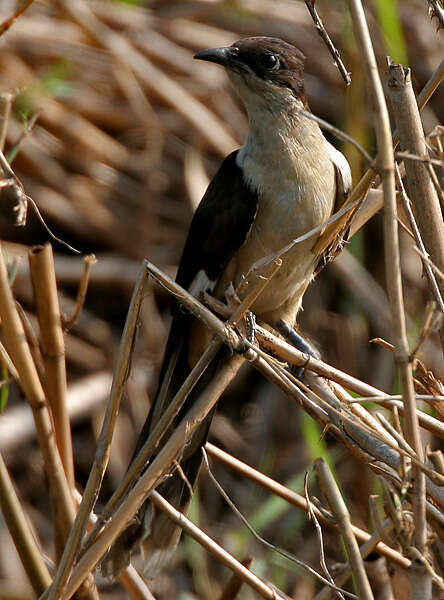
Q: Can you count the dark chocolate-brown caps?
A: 1